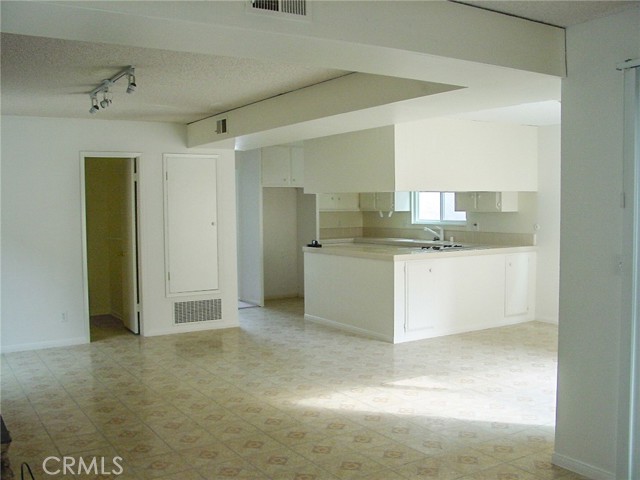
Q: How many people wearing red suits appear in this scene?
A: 0